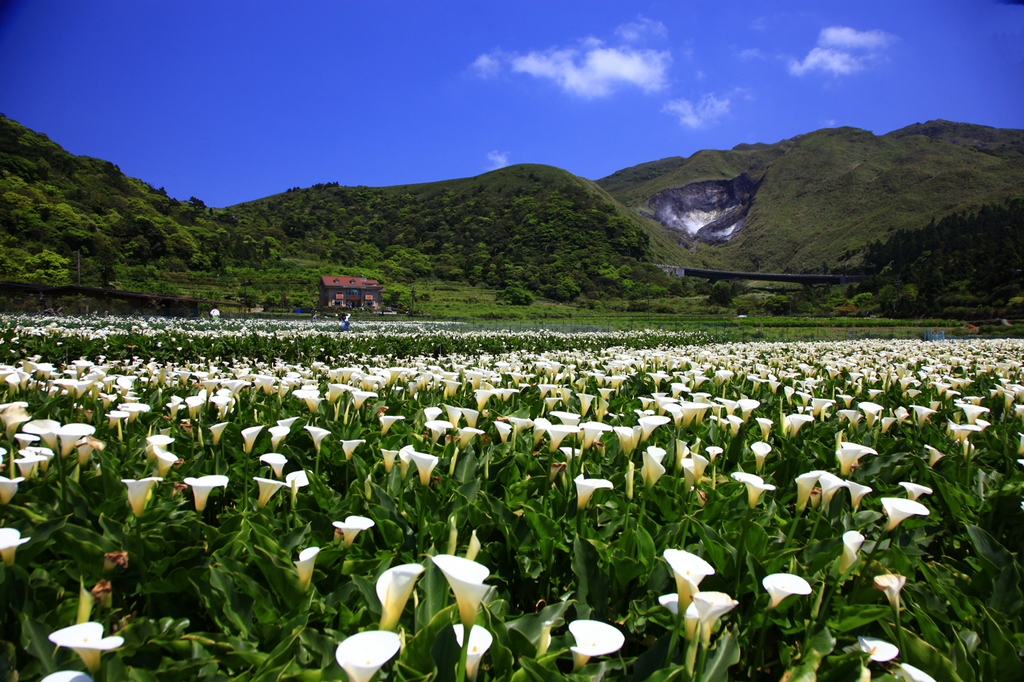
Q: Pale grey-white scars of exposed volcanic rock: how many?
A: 1